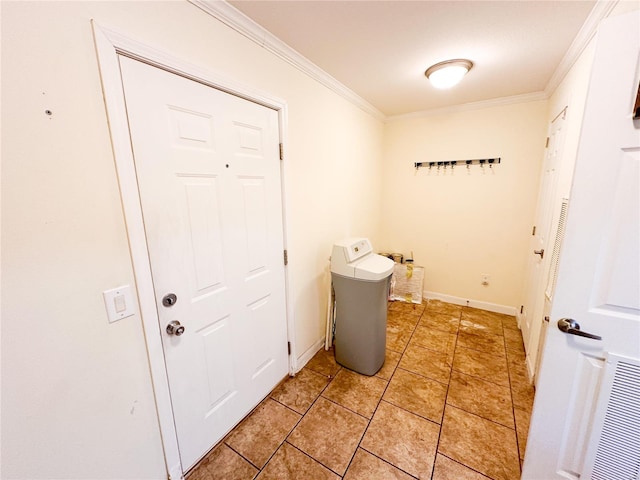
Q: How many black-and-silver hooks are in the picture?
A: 8